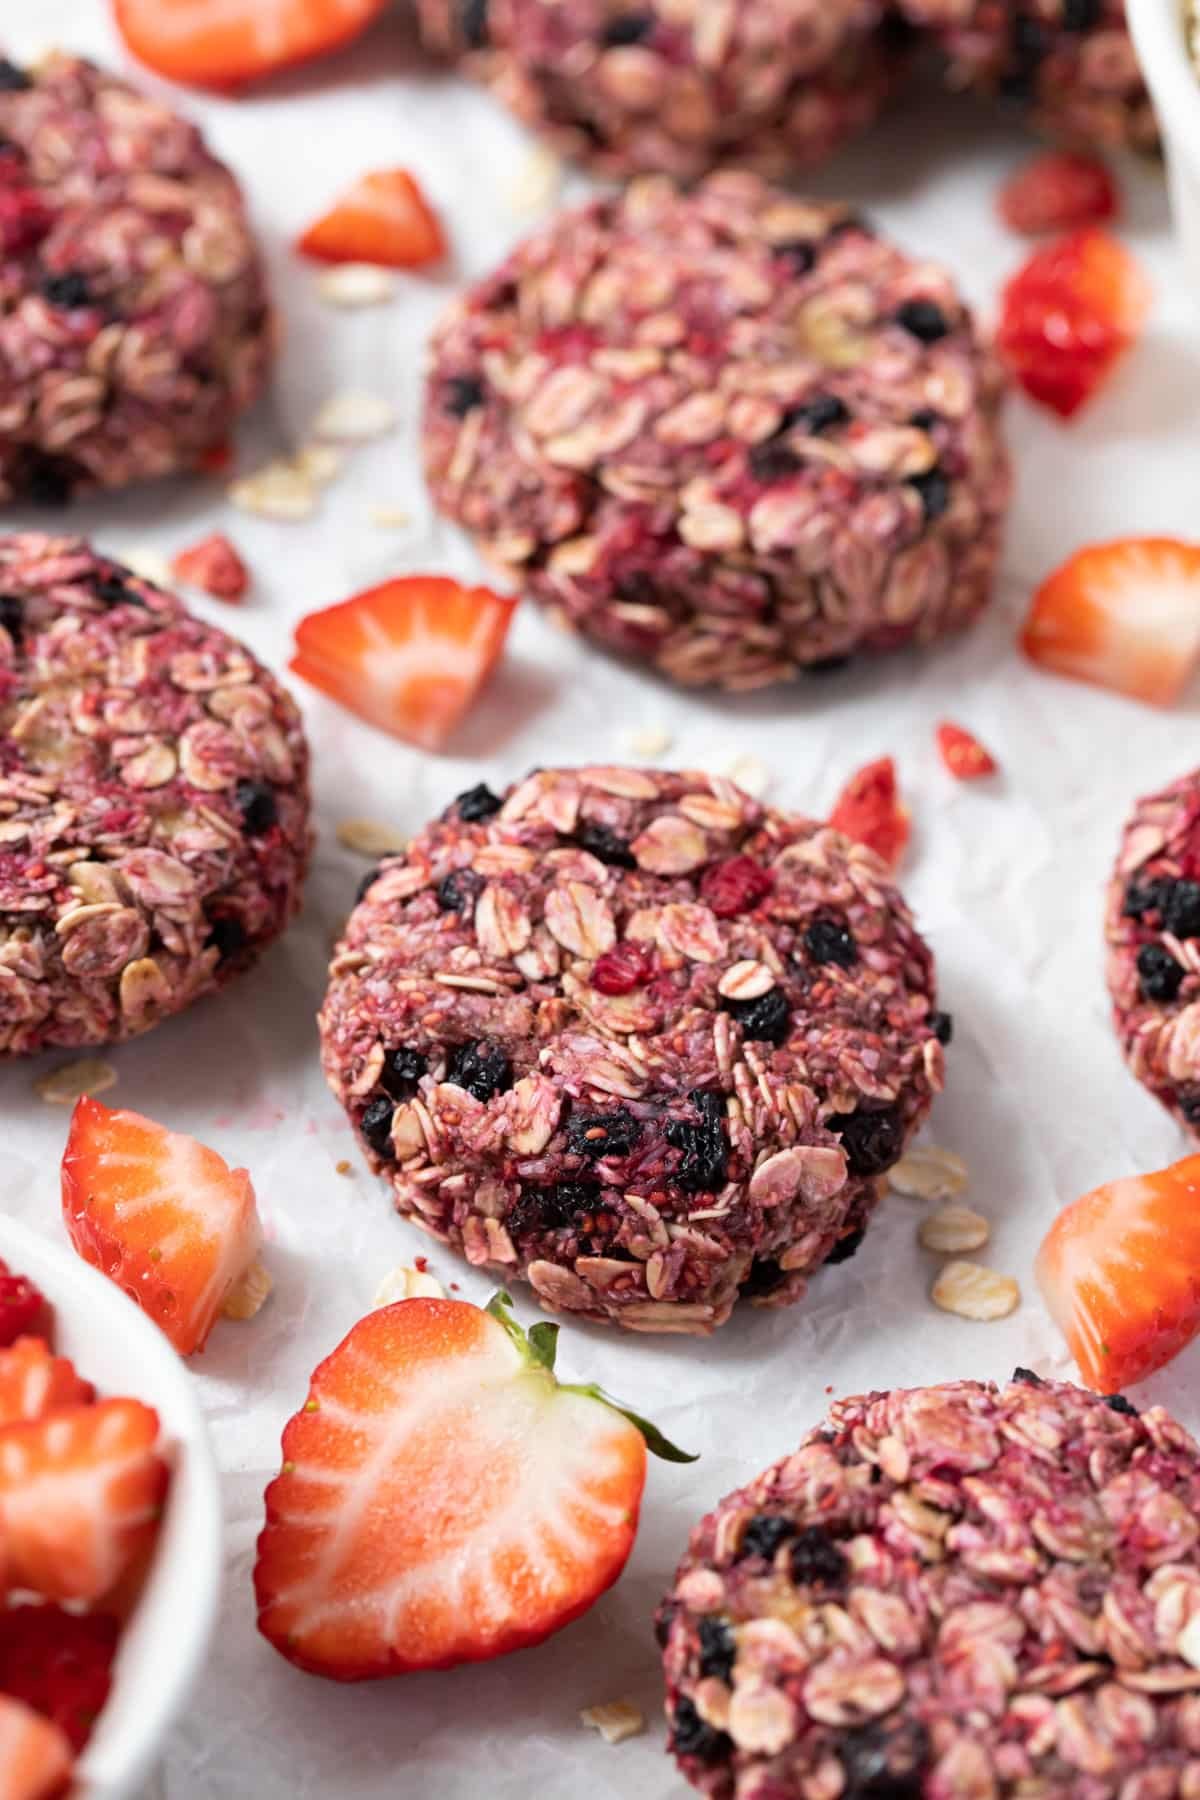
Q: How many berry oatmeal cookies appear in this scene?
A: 8